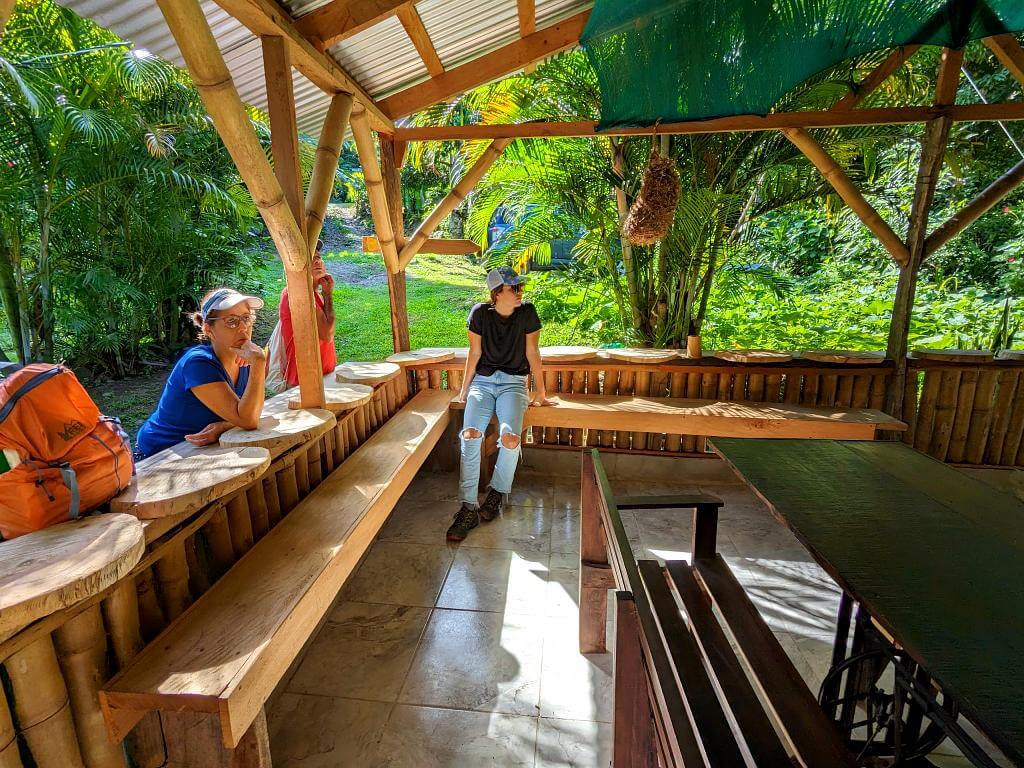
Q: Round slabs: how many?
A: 12